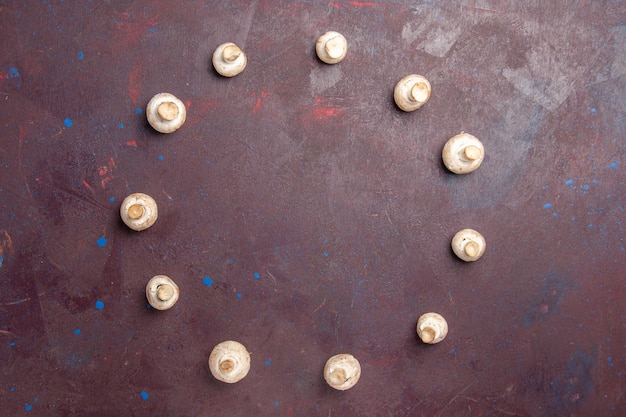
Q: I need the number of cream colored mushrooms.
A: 11